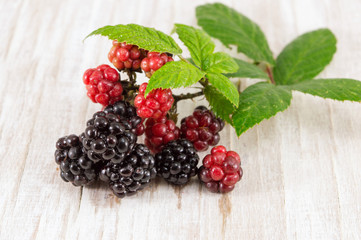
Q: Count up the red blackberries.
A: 7